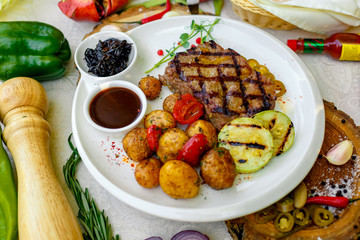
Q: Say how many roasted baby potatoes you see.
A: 9